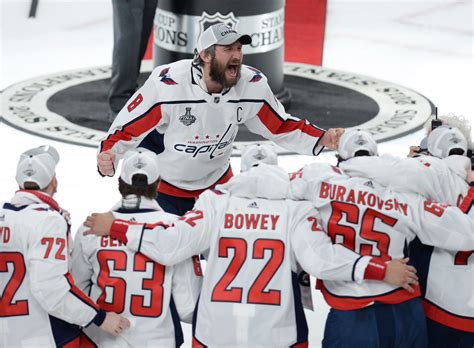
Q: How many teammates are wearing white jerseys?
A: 6